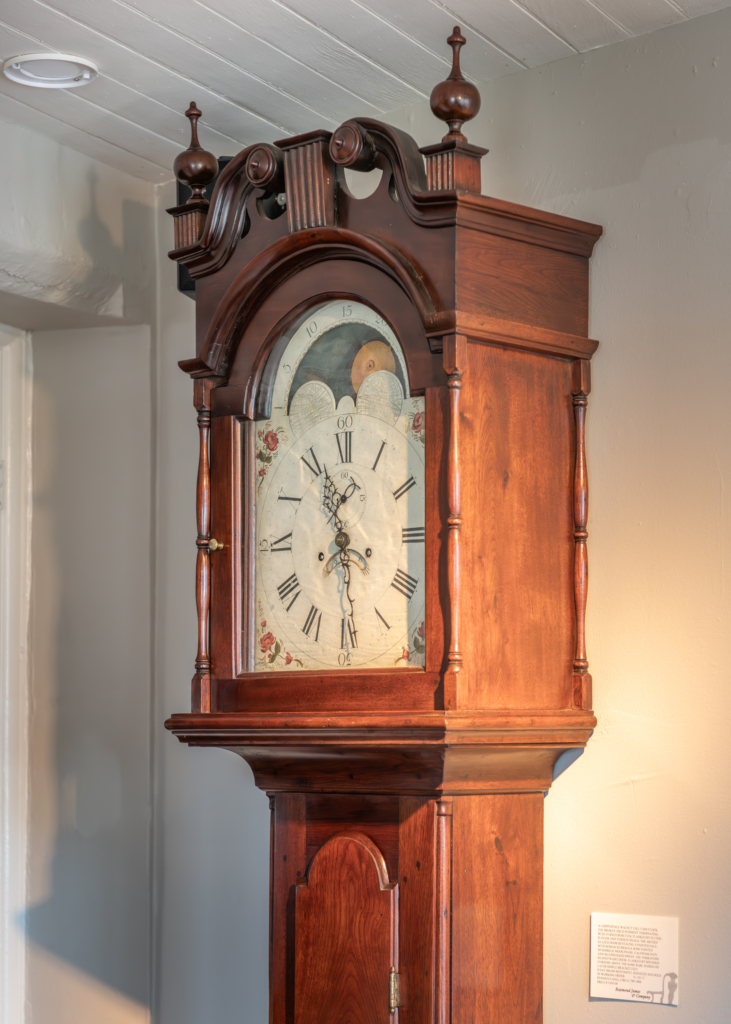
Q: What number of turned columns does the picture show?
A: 3